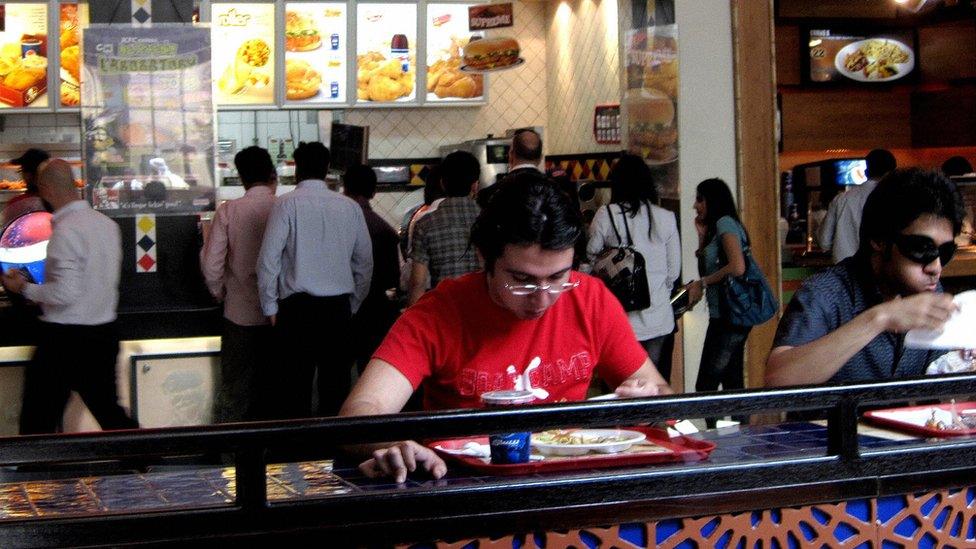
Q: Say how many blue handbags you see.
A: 1